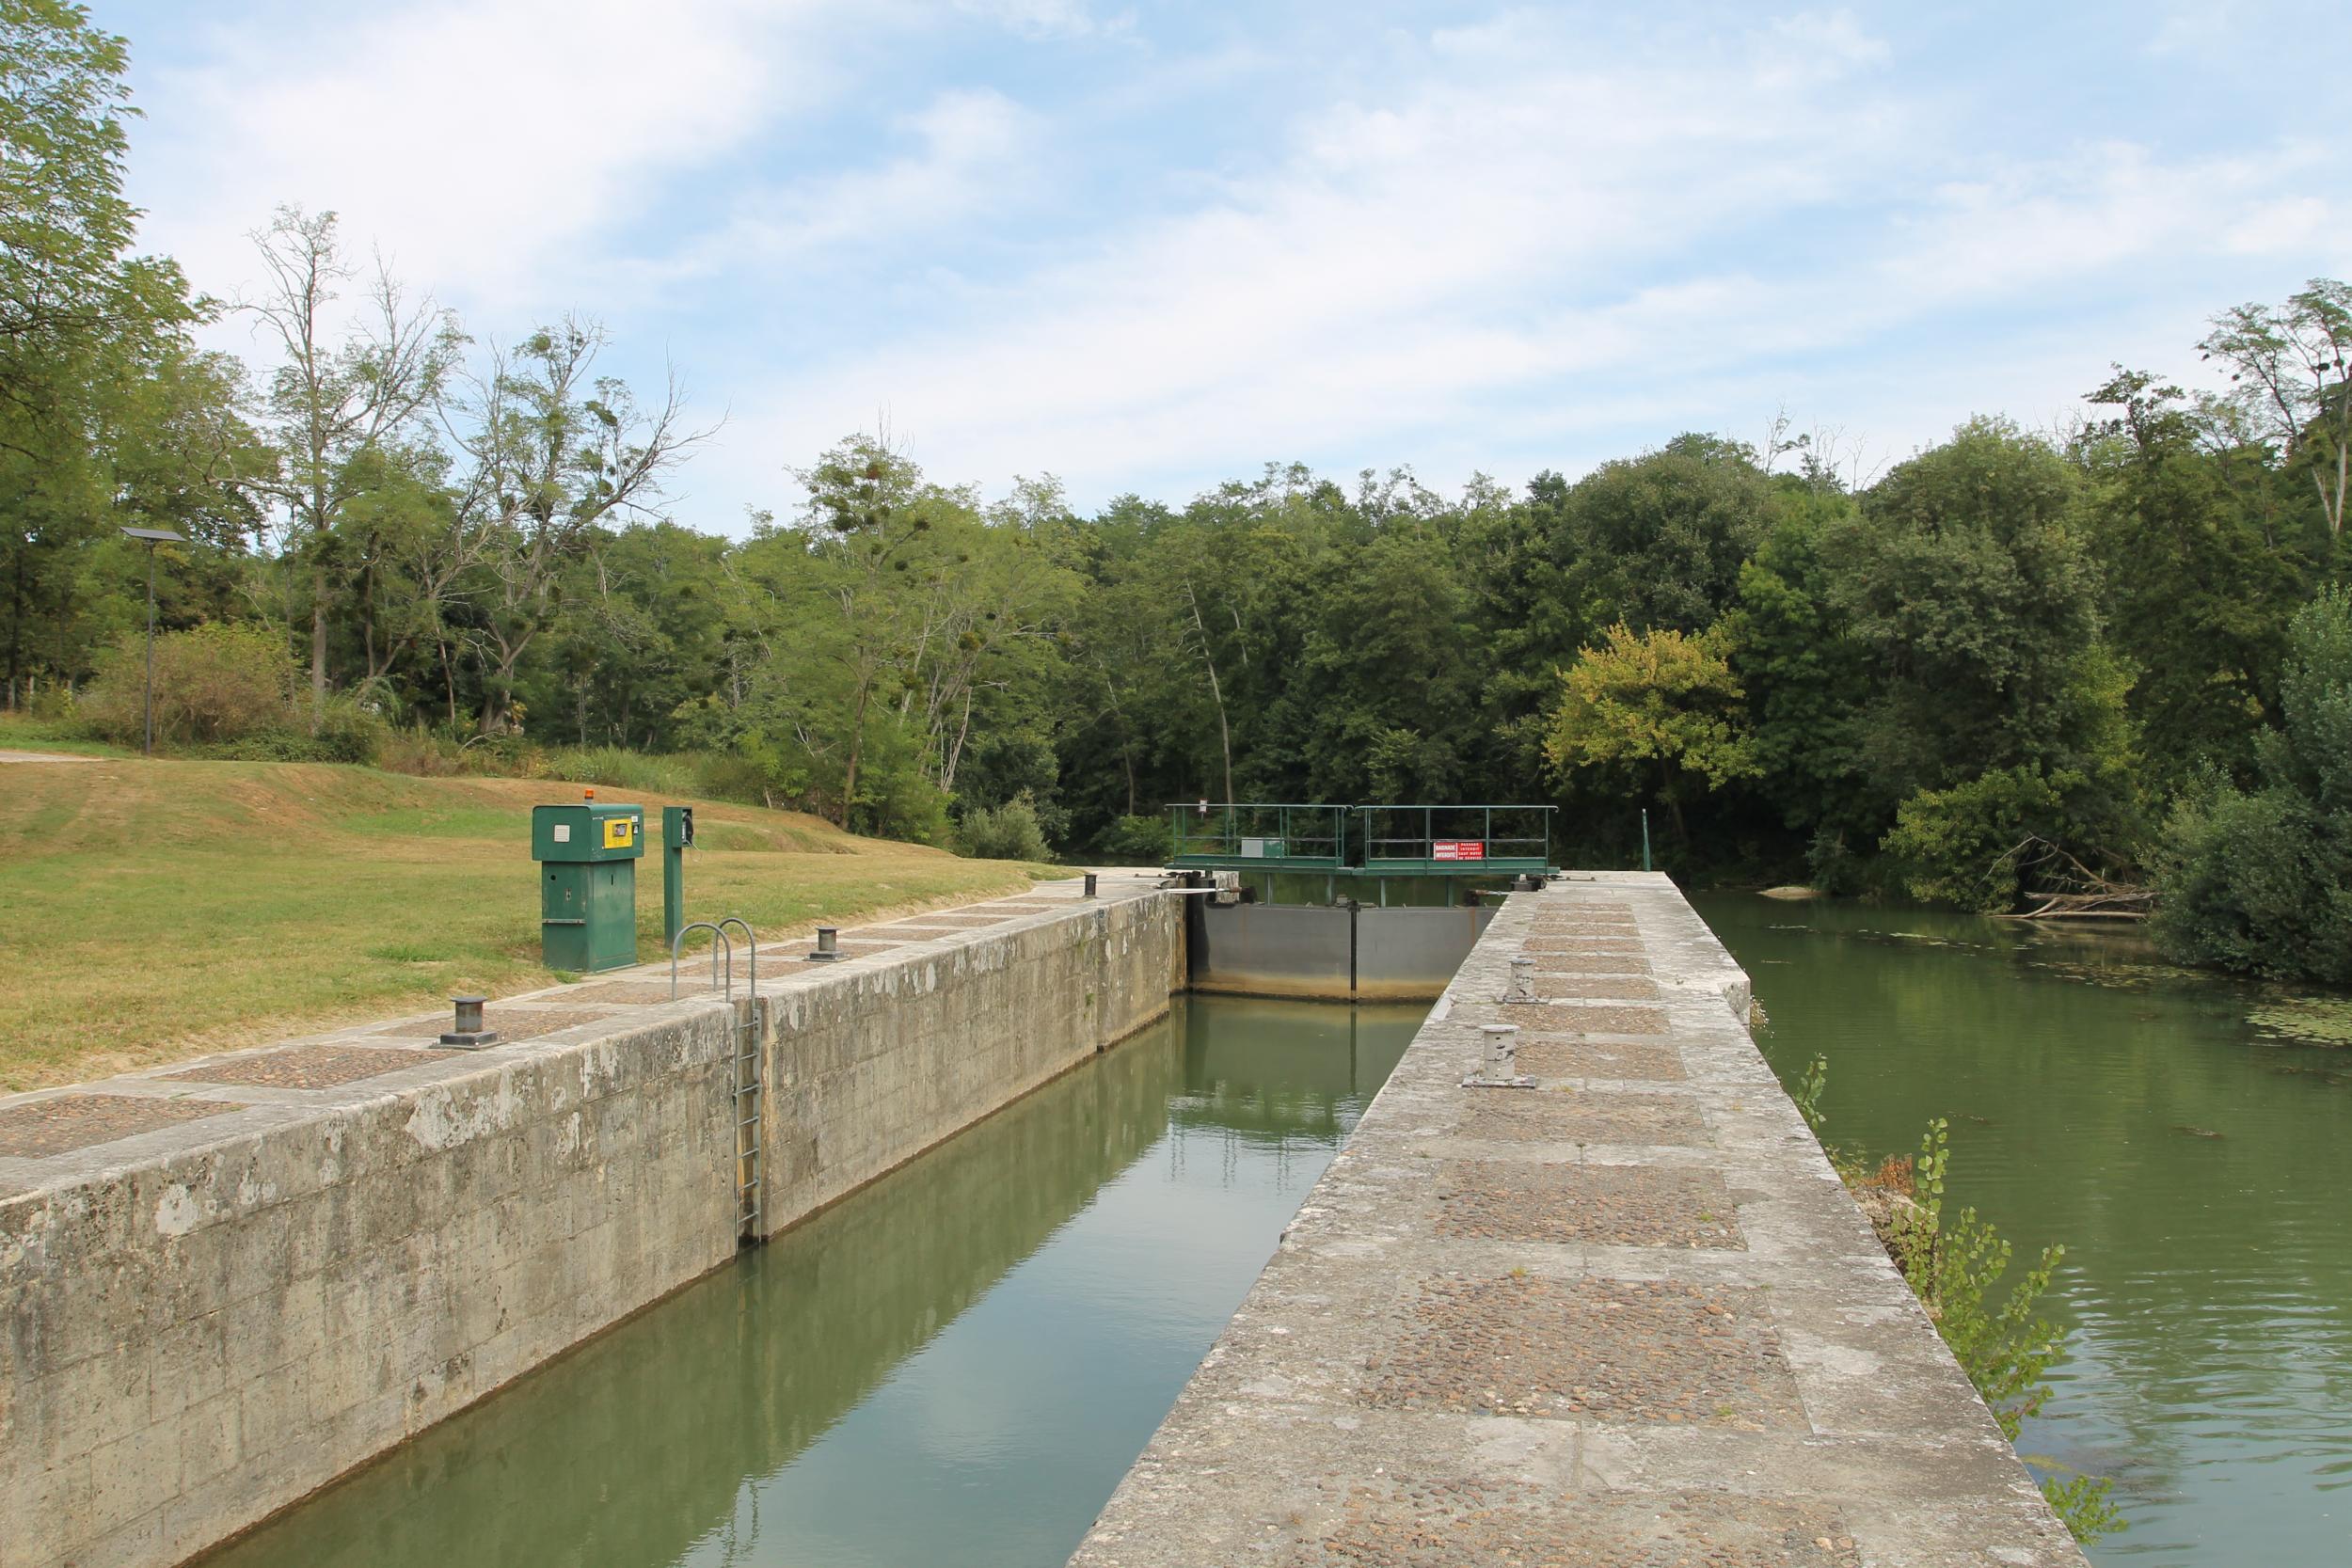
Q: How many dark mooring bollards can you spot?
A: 3